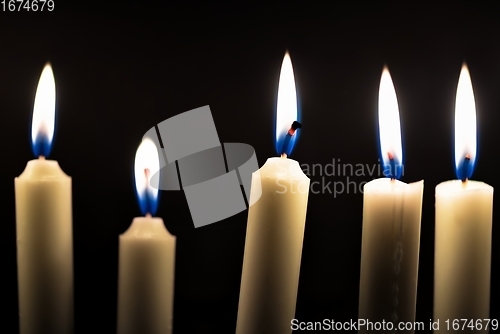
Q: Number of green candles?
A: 0